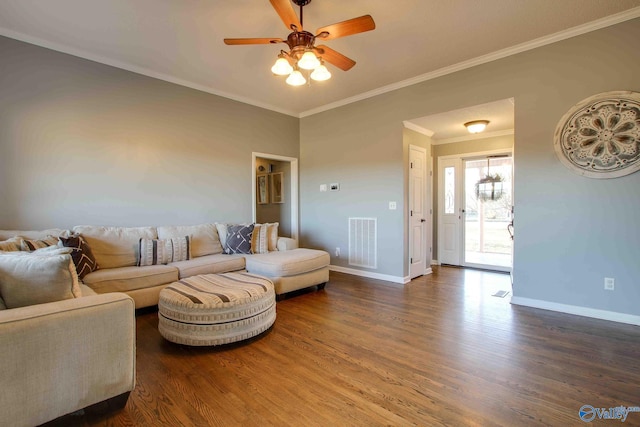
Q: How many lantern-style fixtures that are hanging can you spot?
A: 1